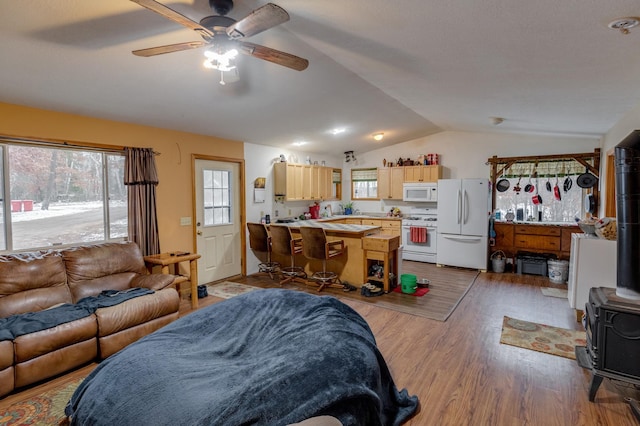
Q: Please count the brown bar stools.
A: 3